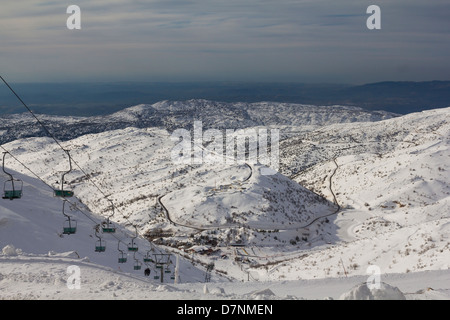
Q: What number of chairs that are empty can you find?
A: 13